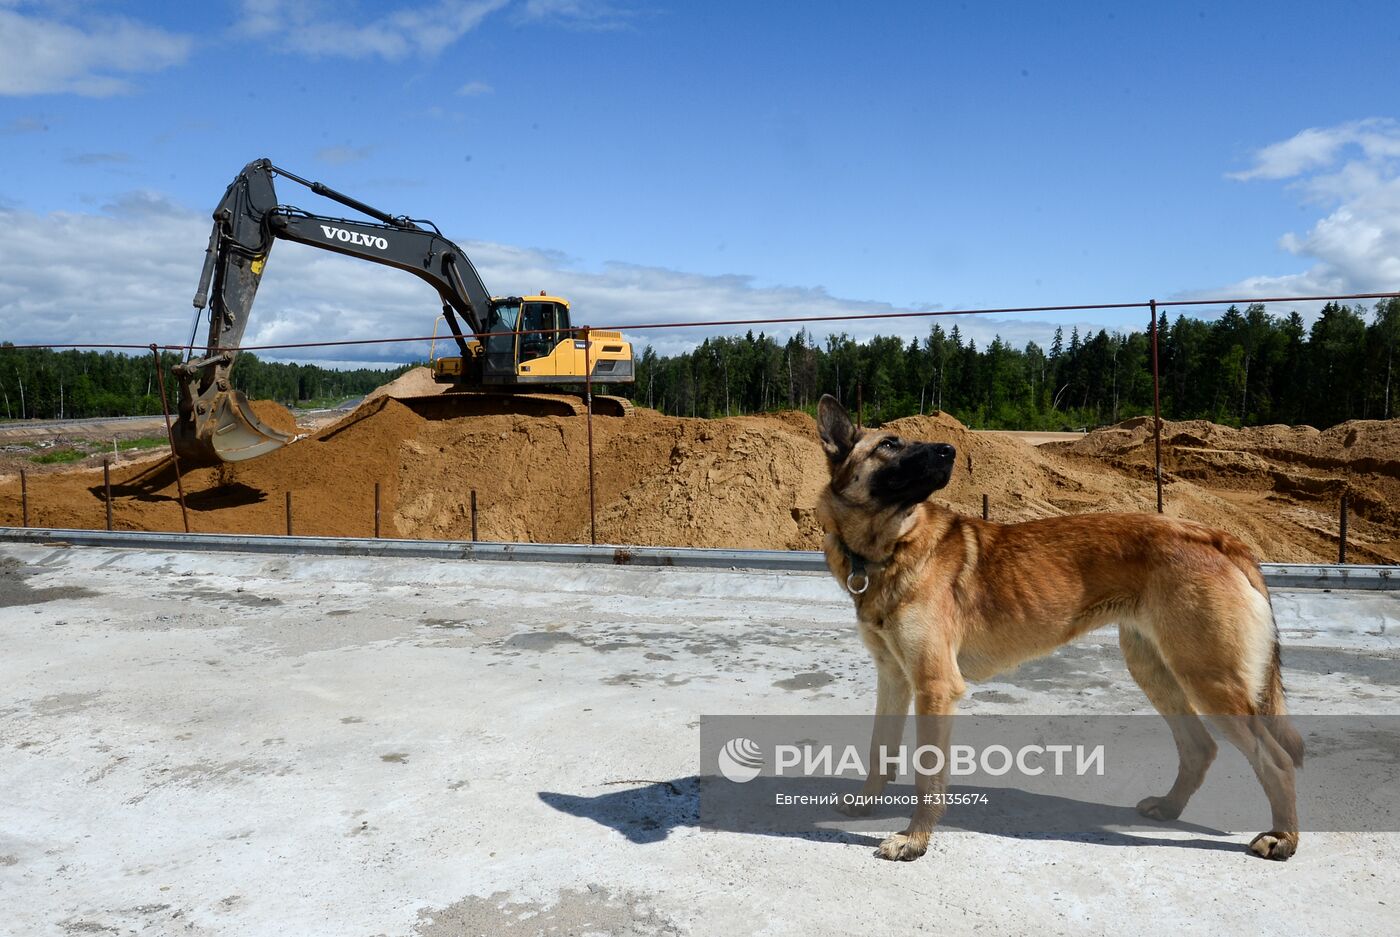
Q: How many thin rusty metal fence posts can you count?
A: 11